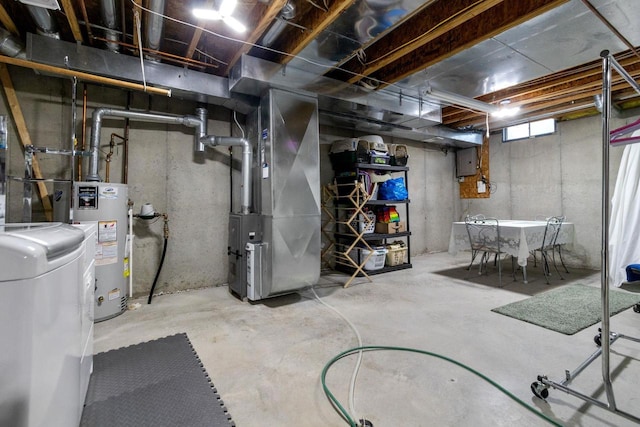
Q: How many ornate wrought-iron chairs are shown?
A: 4